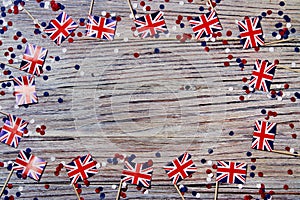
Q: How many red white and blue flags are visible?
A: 15